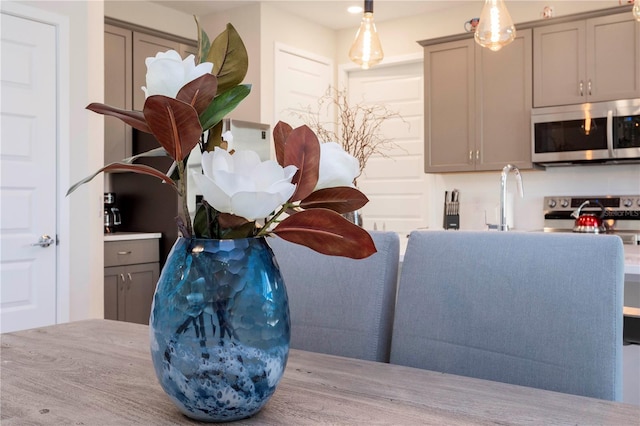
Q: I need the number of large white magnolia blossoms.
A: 3